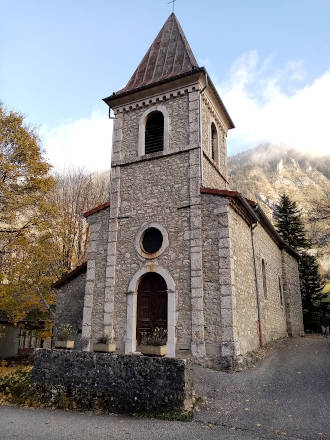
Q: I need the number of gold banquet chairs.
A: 0